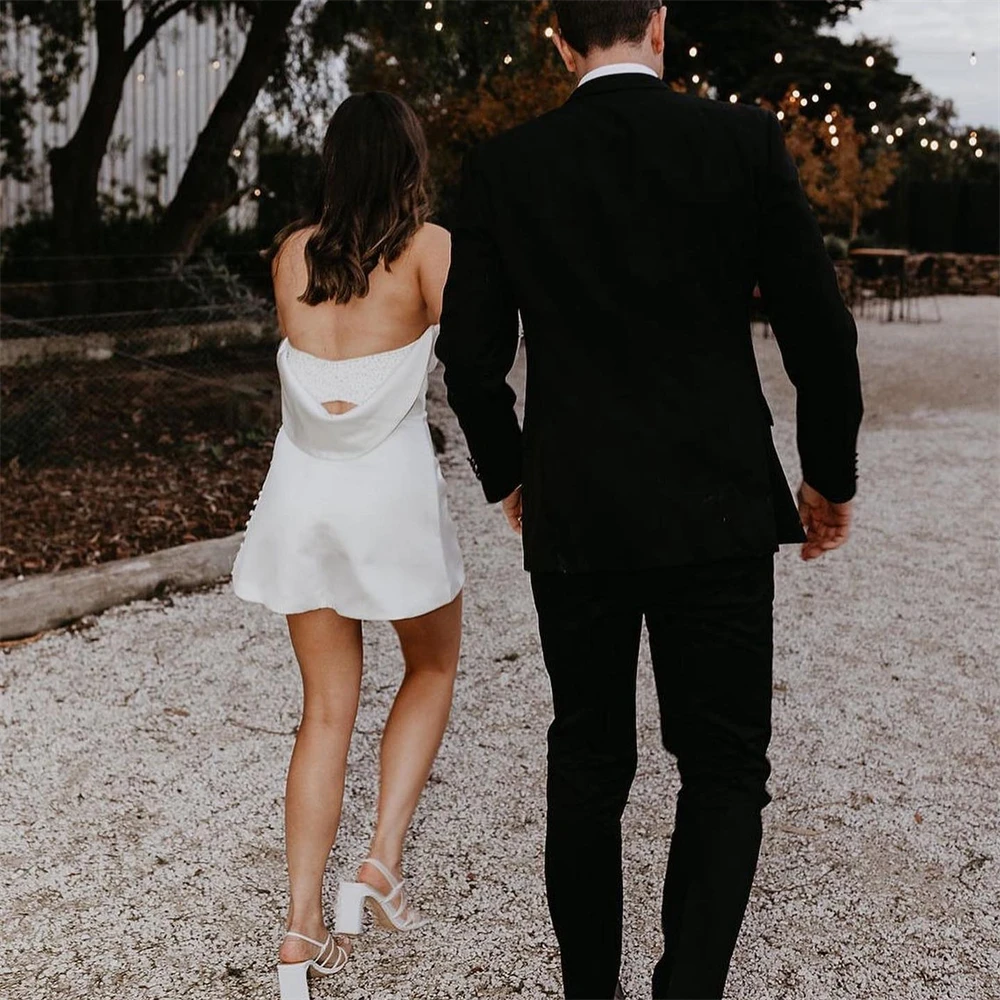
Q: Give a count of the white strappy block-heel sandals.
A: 2